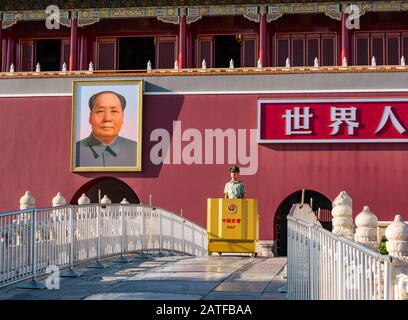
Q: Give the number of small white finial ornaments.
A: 14